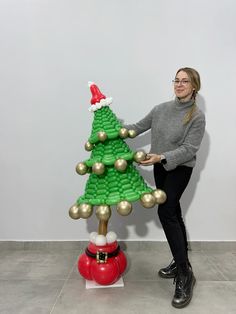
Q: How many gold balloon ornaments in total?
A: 14